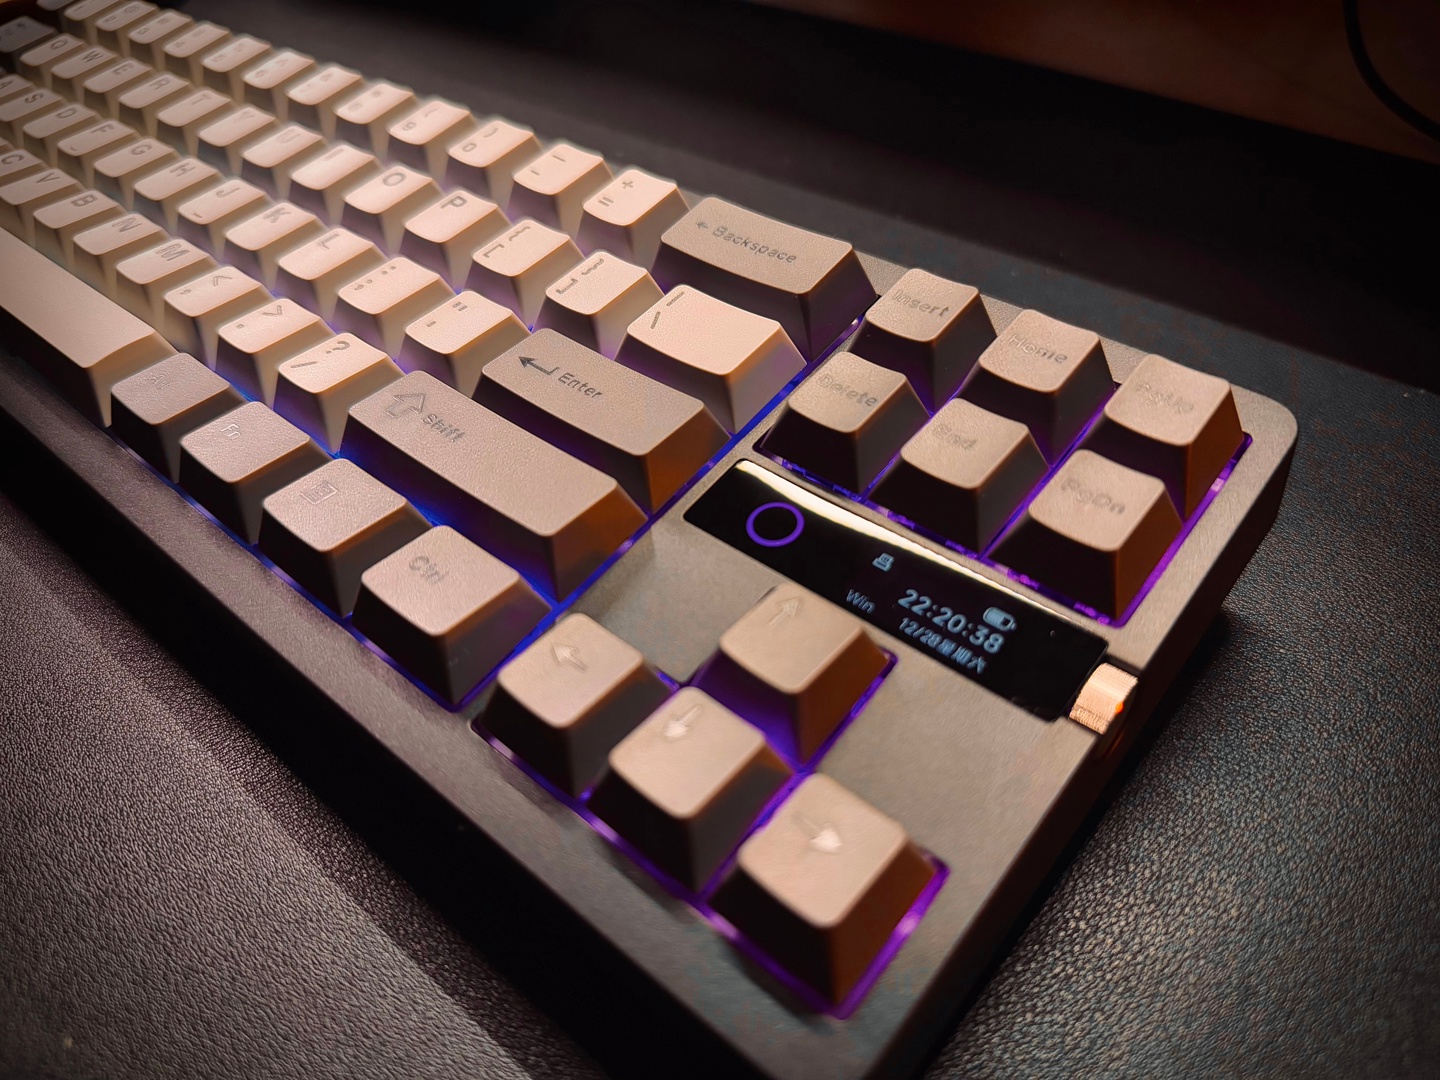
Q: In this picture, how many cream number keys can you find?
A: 10